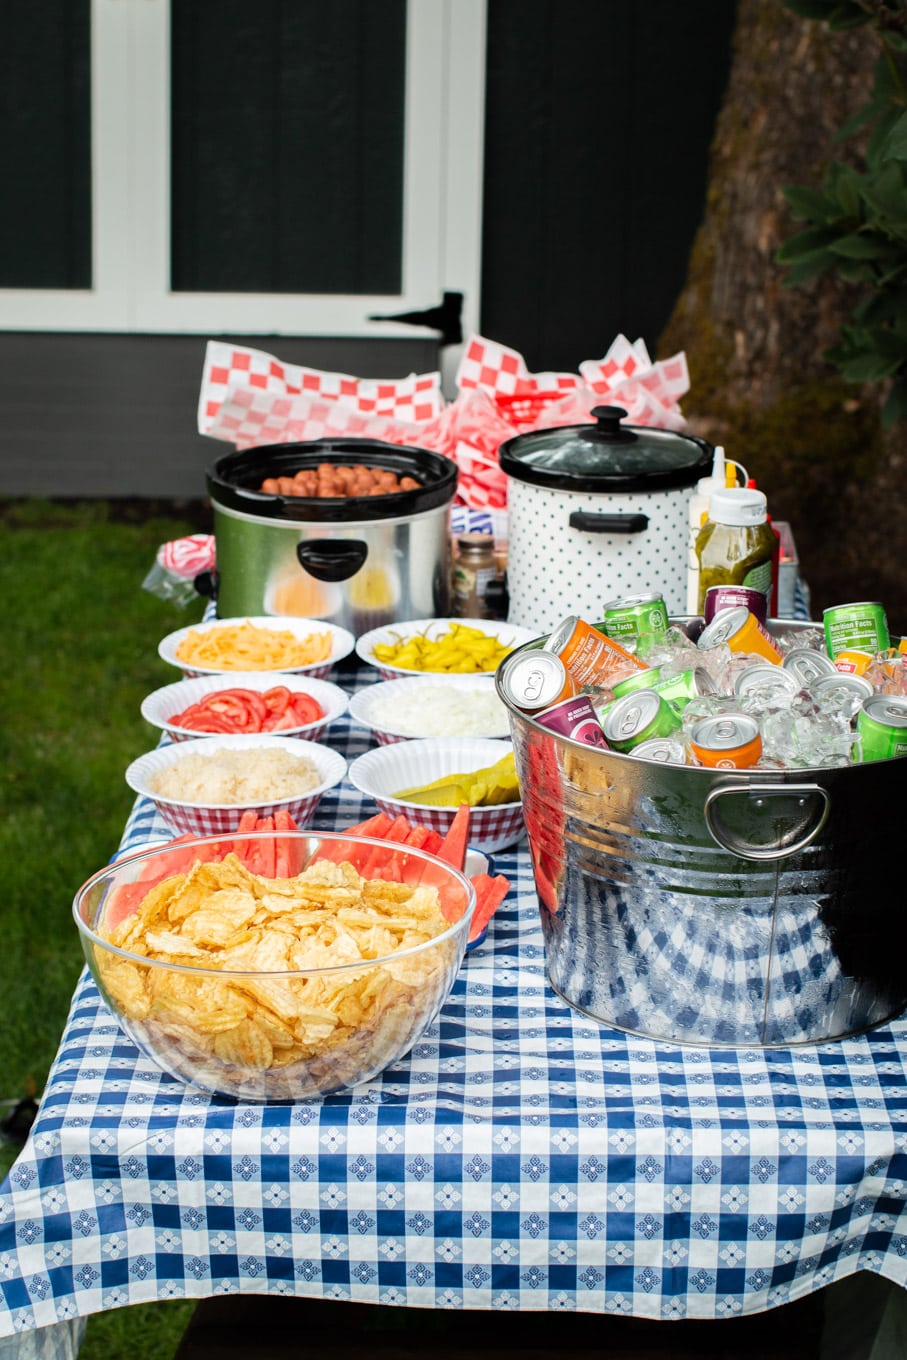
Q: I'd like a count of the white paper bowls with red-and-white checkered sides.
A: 6